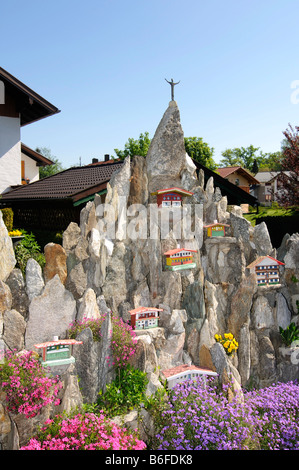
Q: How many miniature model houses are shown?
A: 7